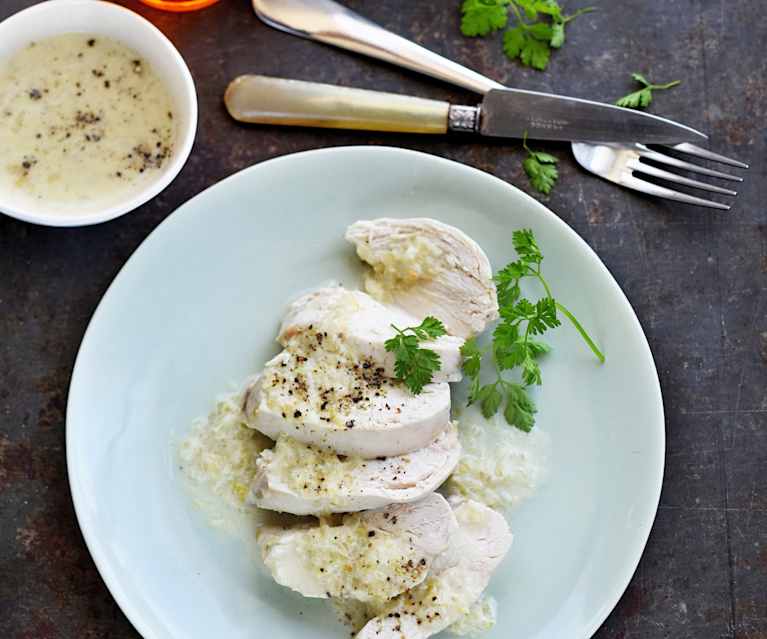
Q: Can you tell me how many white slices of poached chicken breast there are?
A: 6